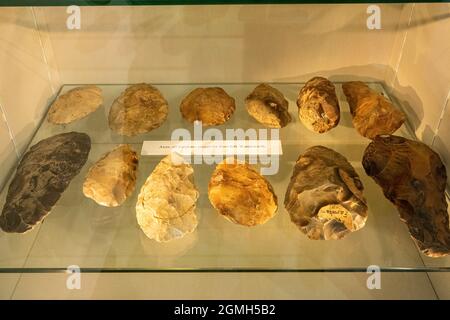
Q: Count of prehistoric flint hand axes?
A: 12